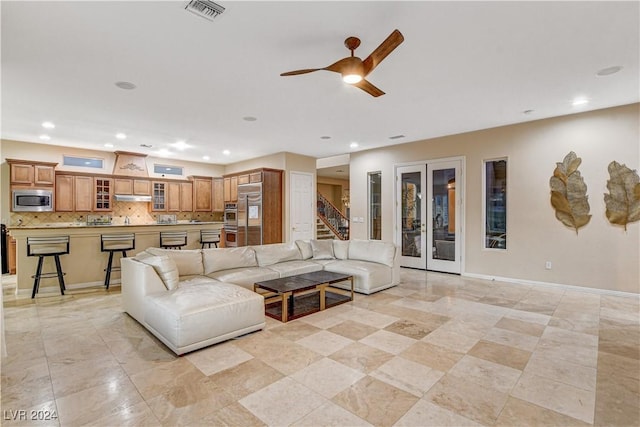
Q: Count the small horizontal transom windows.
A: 2